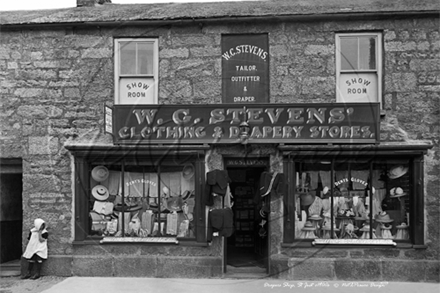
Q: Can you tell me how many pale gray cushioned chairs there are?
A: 0